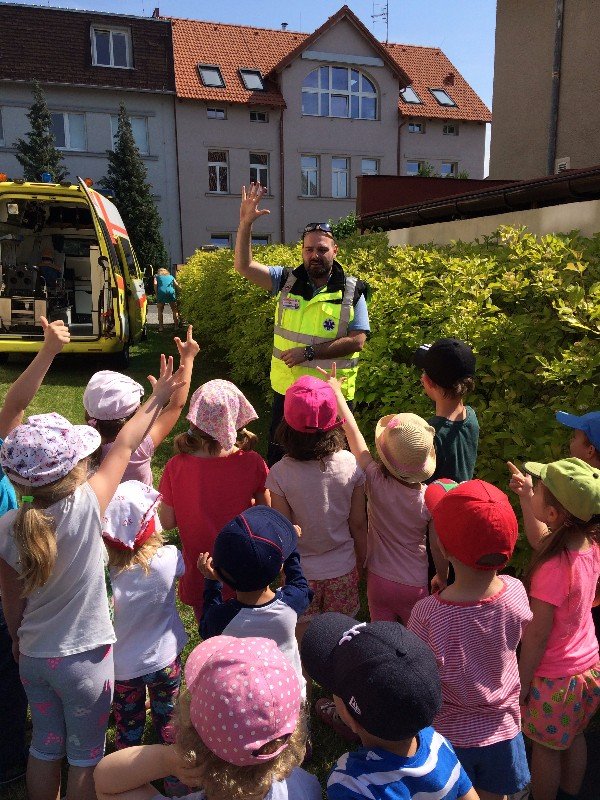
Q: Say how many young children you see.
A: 14